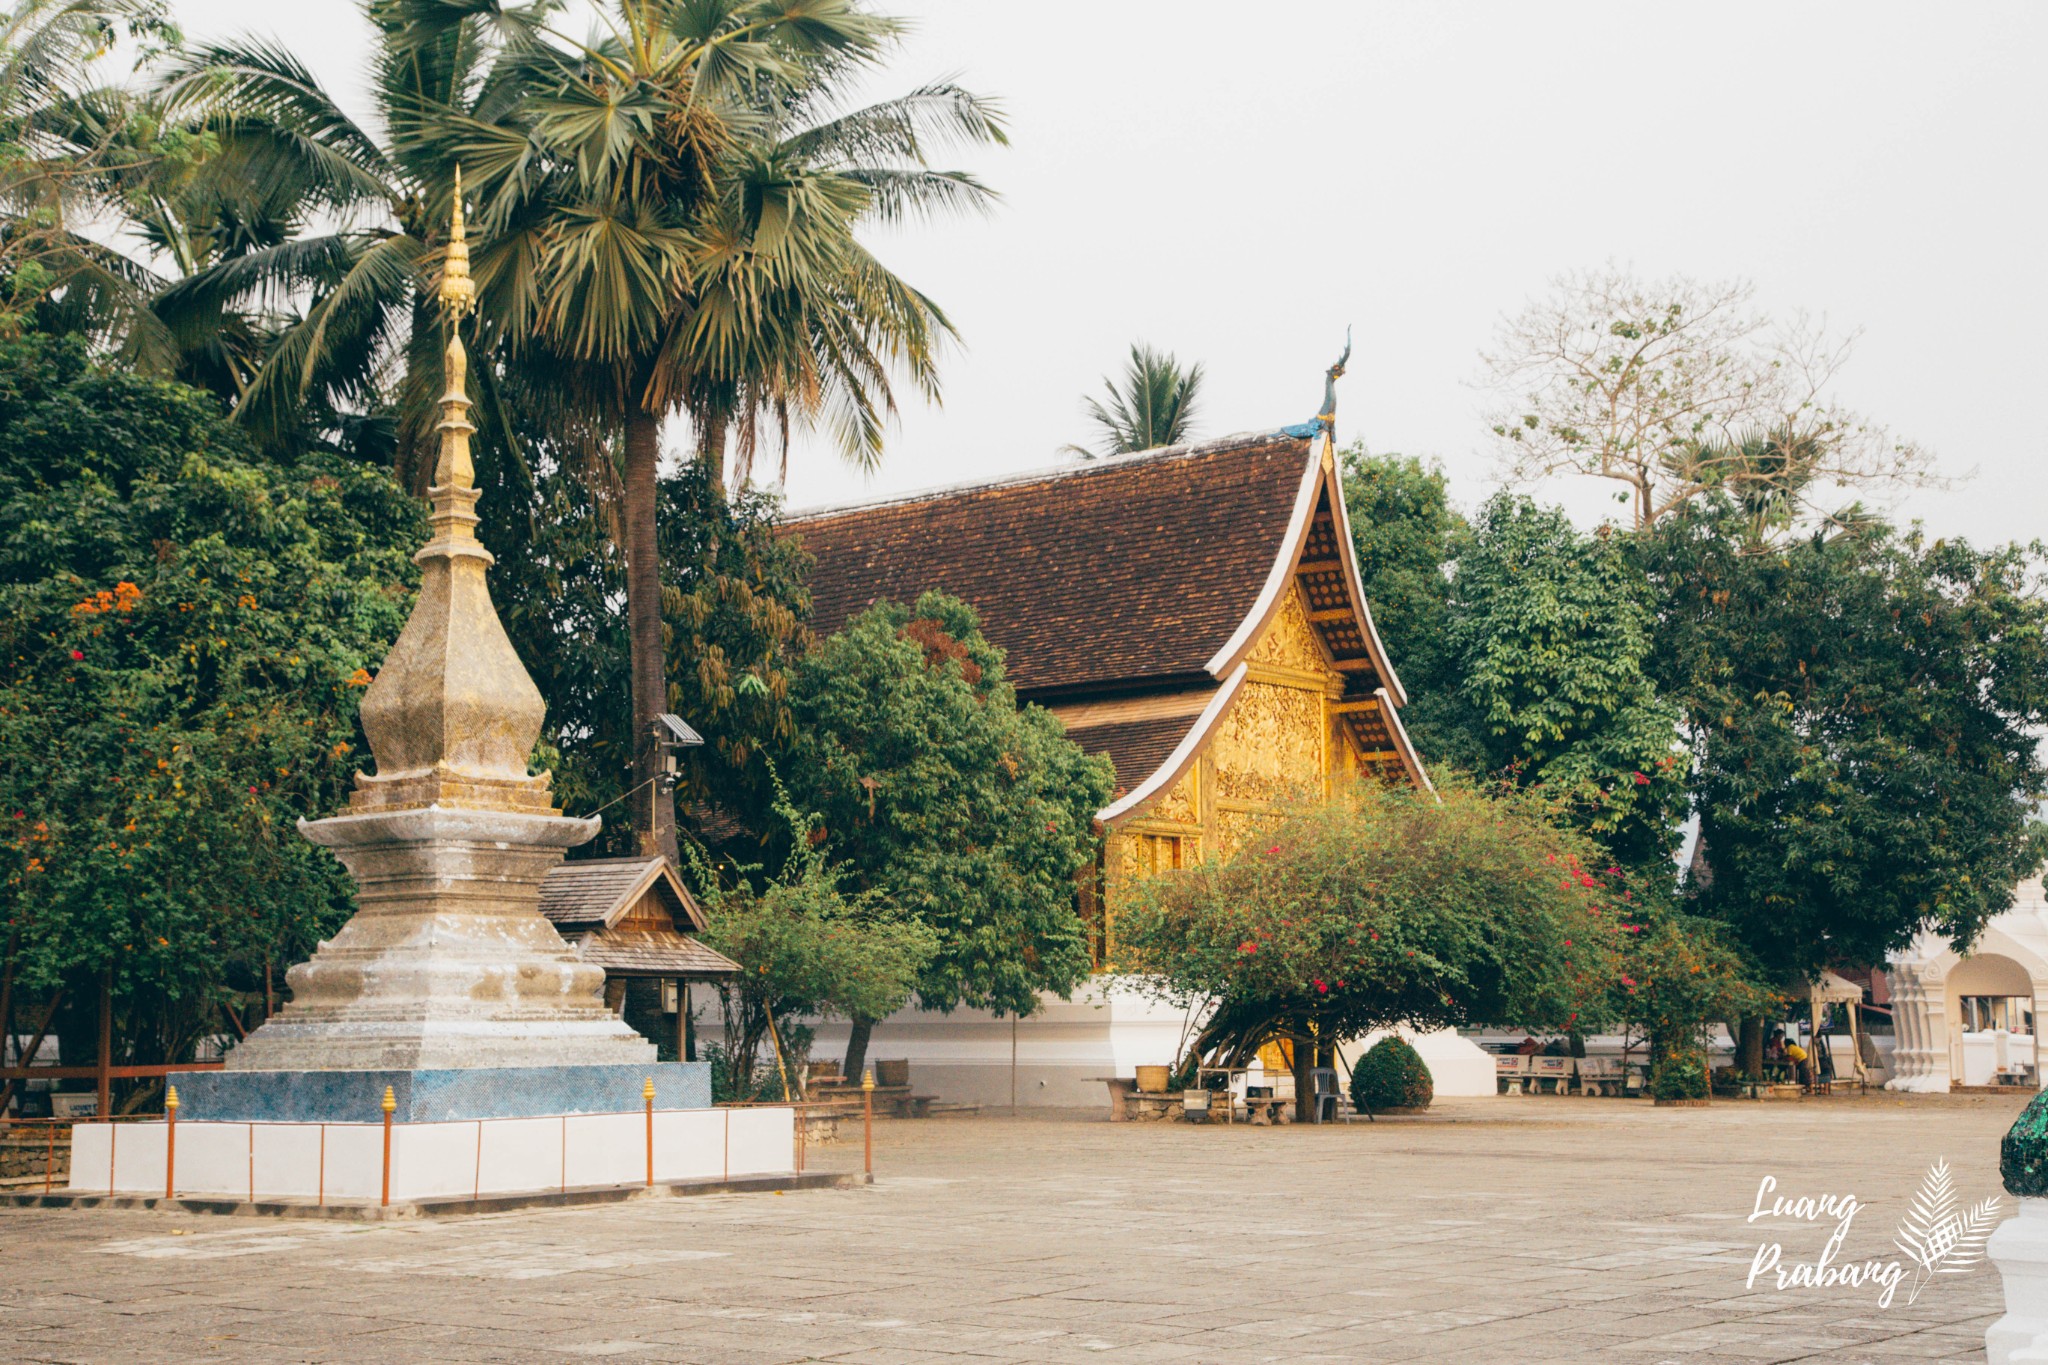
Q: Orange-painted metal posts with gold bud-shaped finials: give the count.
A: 4